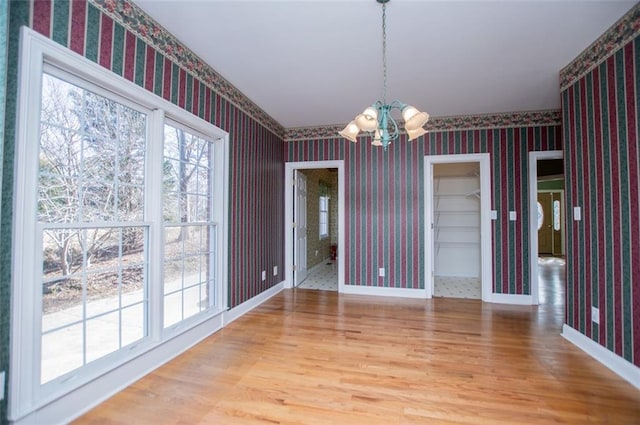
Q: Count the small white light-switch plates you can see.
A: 3